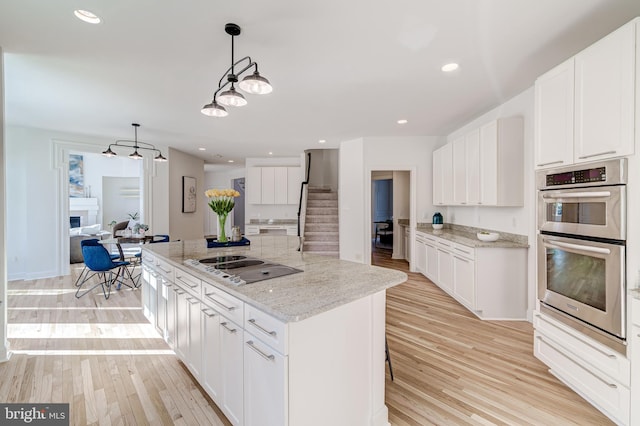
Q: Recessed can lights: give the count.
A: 7